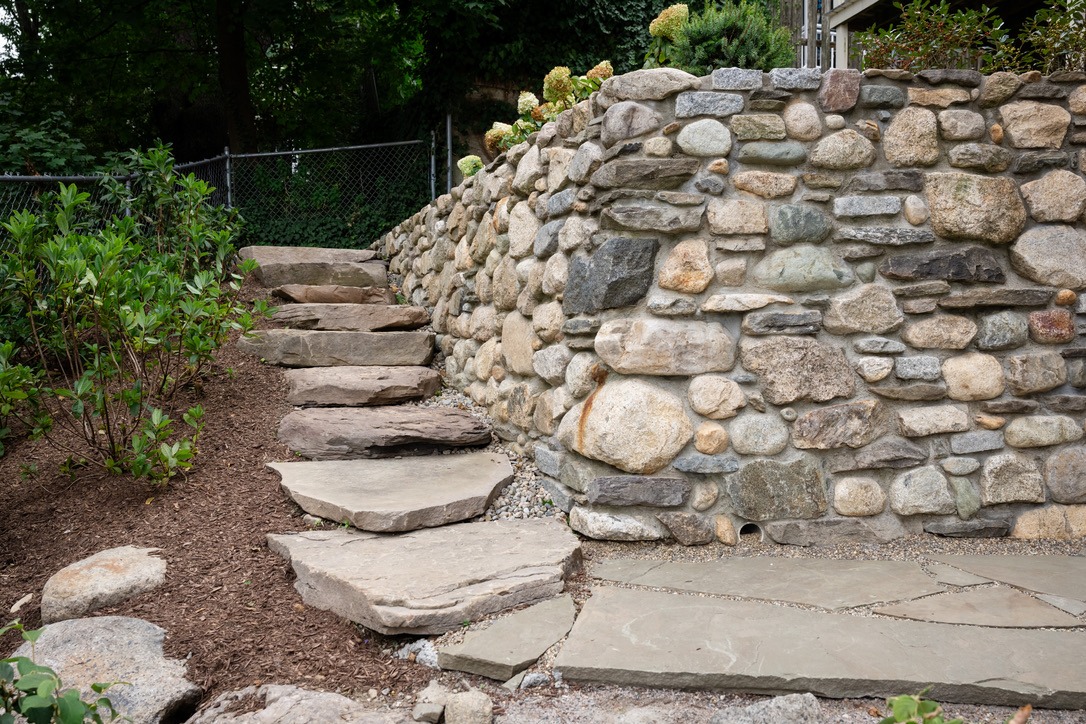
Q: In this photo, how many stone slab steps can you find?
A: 9